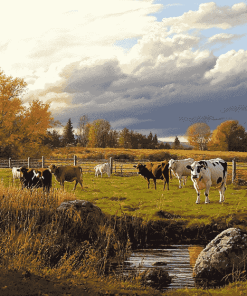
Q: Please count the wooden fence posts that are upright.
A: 6